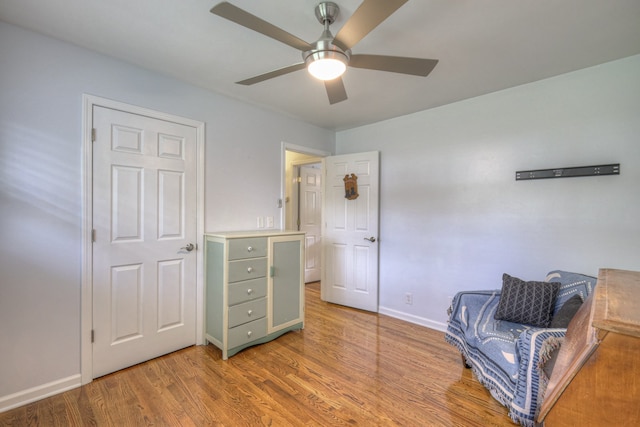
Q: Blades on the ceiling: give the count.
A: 5